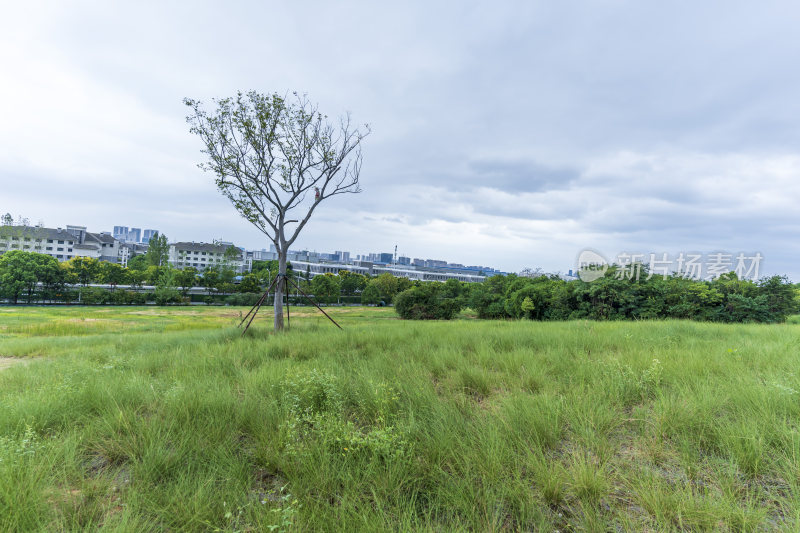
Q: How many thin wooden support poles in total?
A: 4